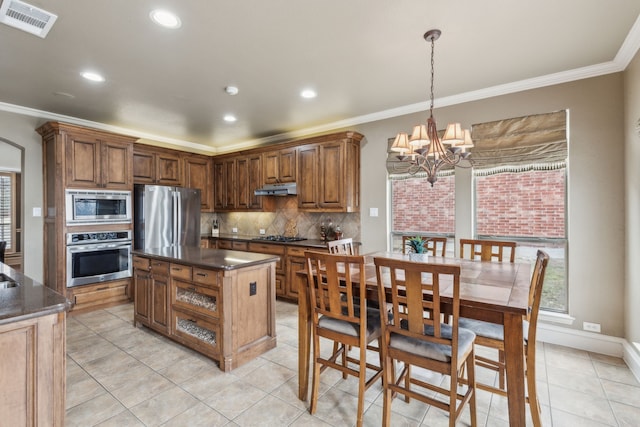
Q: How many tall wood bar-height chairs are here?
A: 6